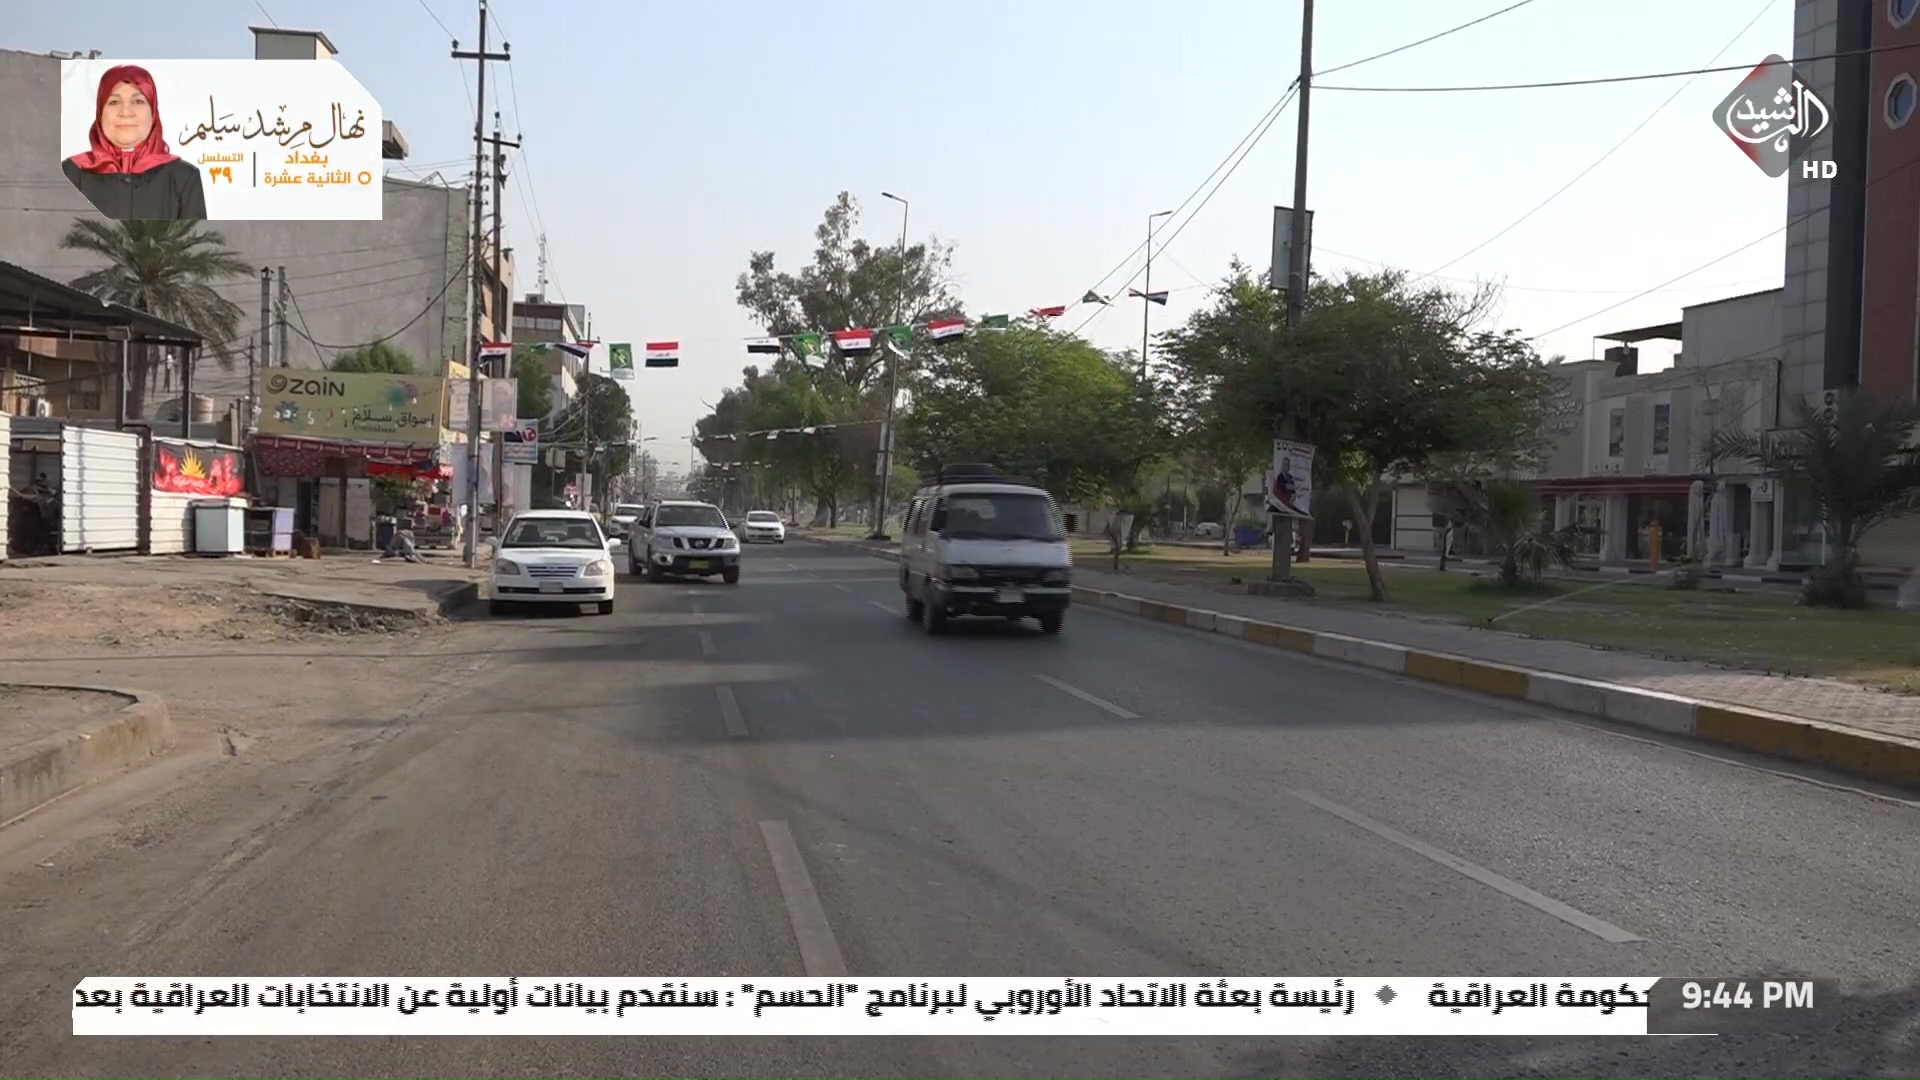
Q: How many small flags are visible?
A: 14